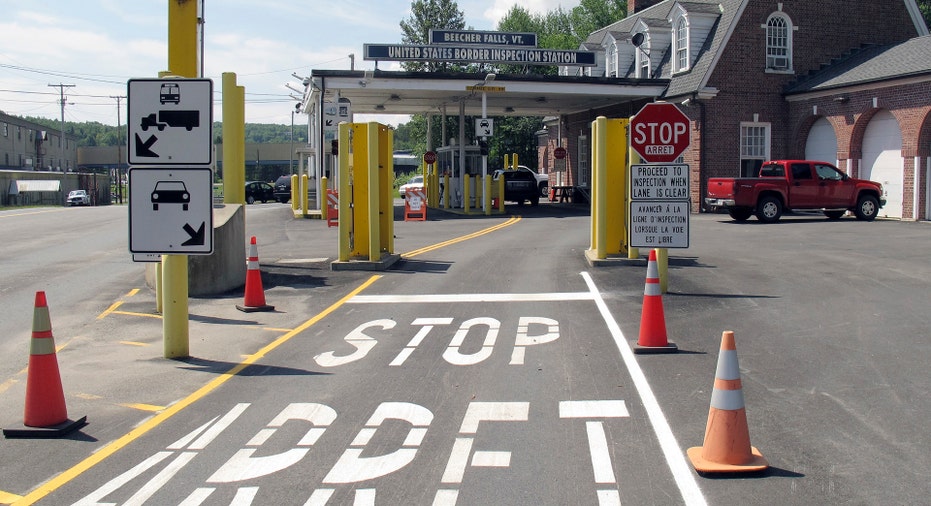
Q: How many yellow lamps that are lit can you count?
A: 0